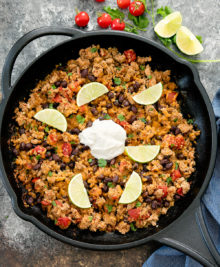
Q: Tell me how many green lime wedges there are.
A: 8